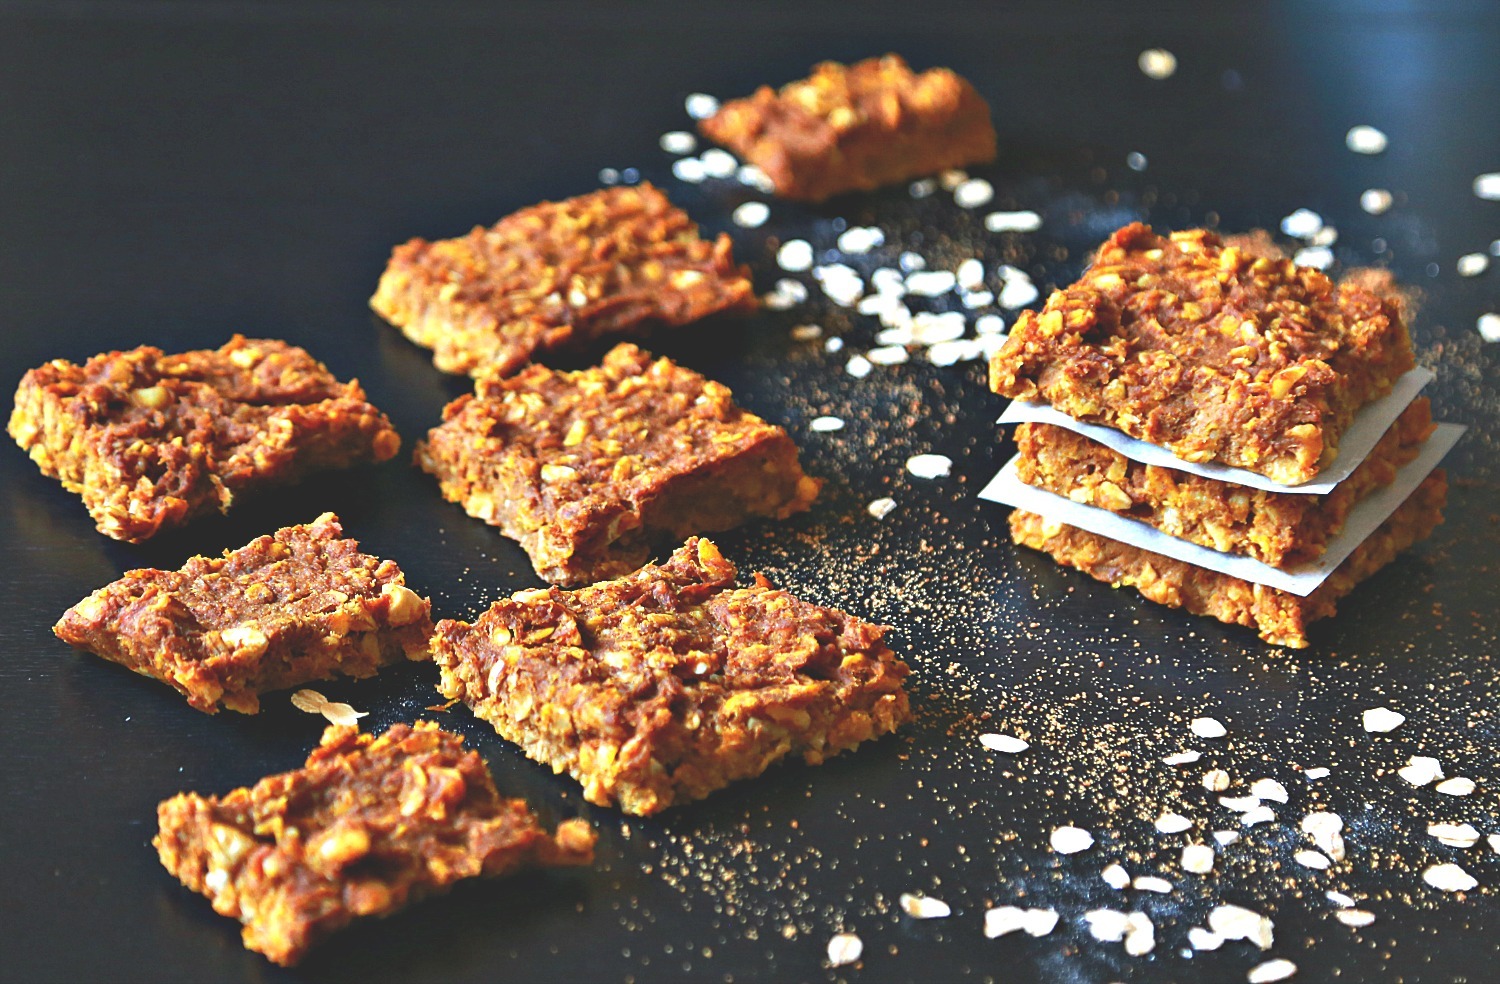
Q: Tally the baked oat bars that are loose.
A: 7